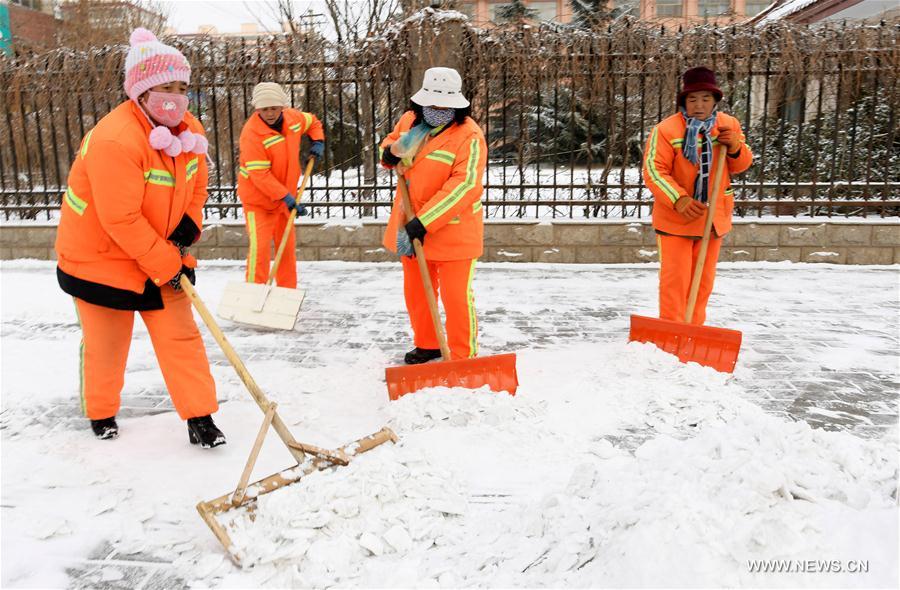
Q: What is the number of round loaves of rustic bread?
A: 0